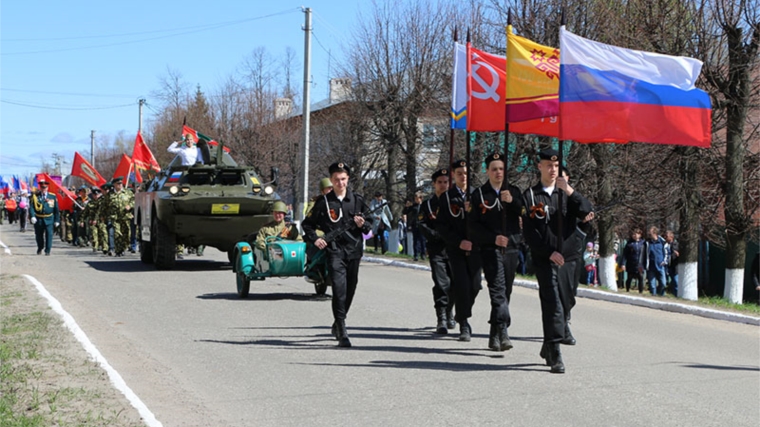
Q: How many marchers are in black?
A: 6